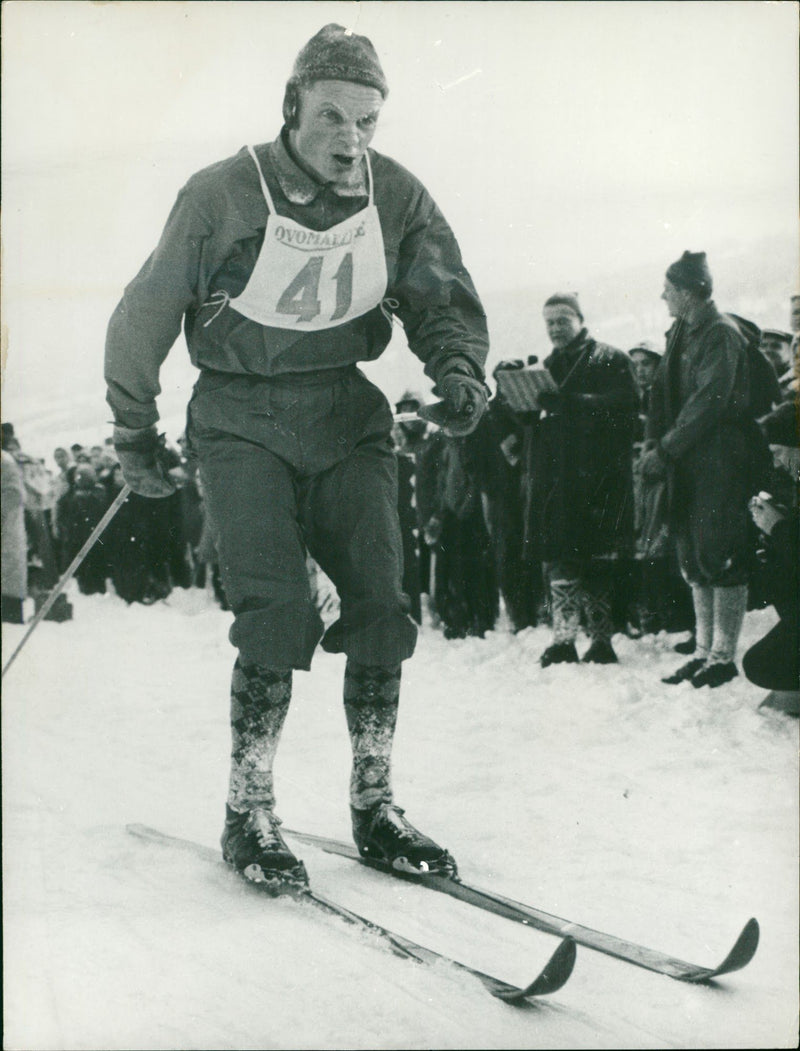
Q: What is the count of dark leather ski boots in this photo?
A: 2